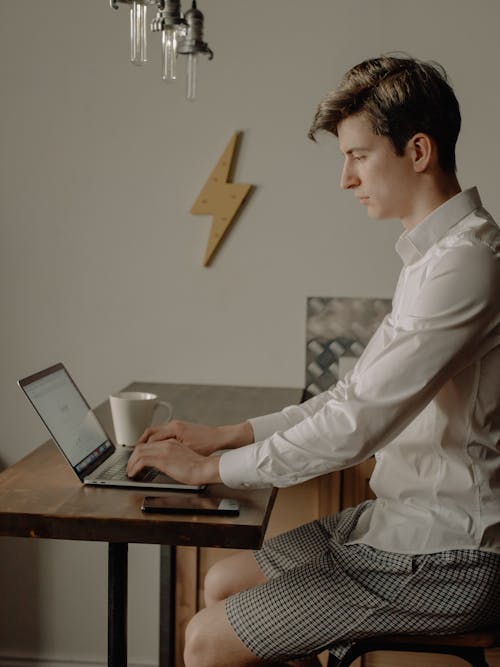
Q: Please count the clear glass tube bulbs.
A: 3